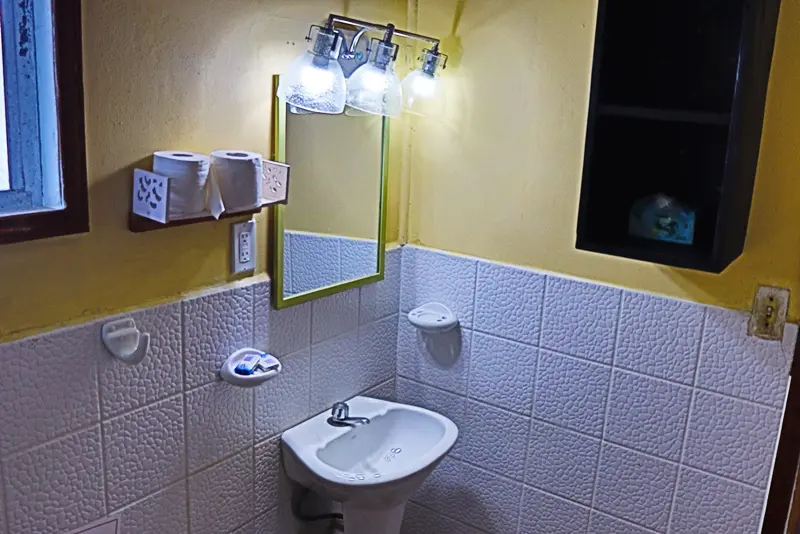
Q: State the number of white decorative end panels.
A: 2